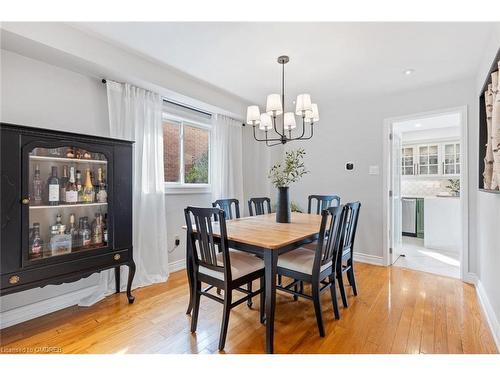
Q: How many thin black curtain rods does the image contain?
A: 1